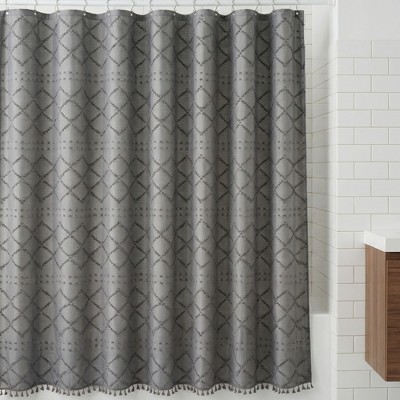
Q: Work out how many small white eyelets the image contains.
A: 14